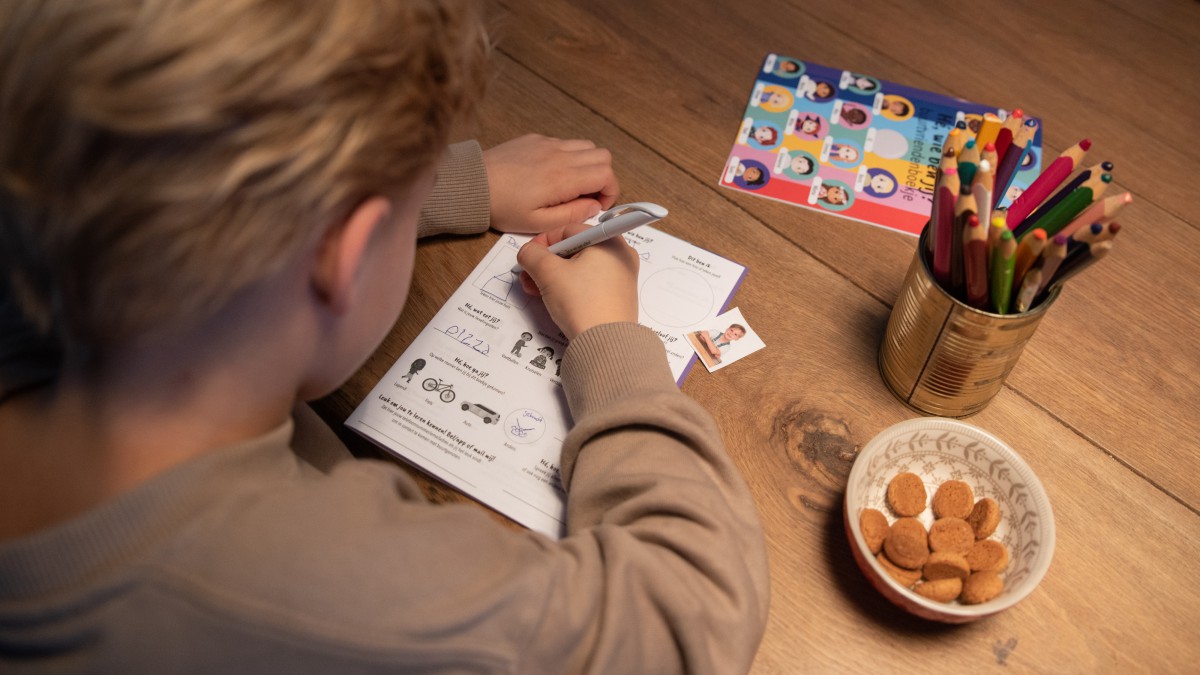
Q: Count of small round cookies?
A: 11